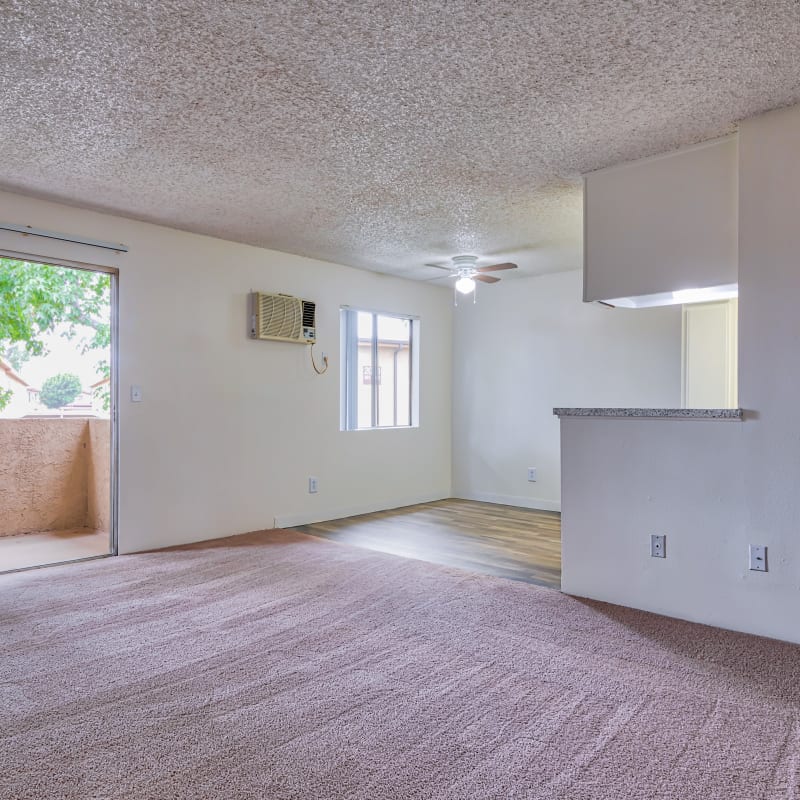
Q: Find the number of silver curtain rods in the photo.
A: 1